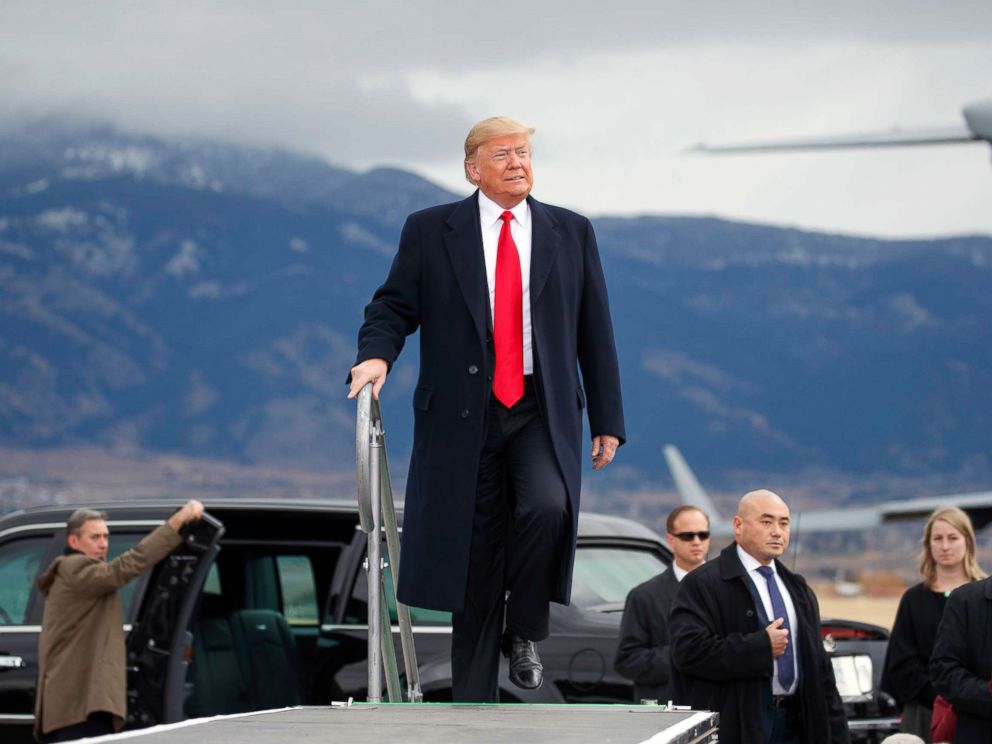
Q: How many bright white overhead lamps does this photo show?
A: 0